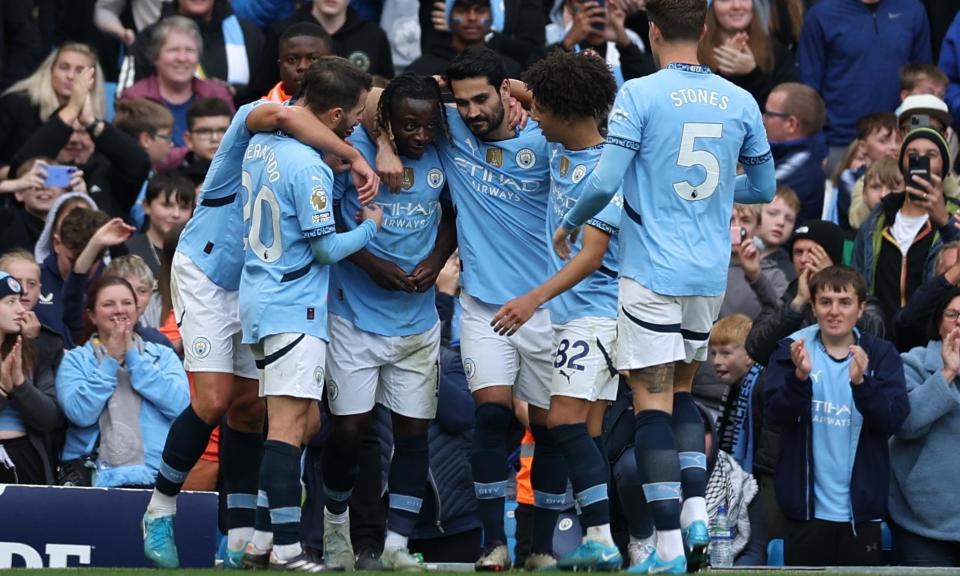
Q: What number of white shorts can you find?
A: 6